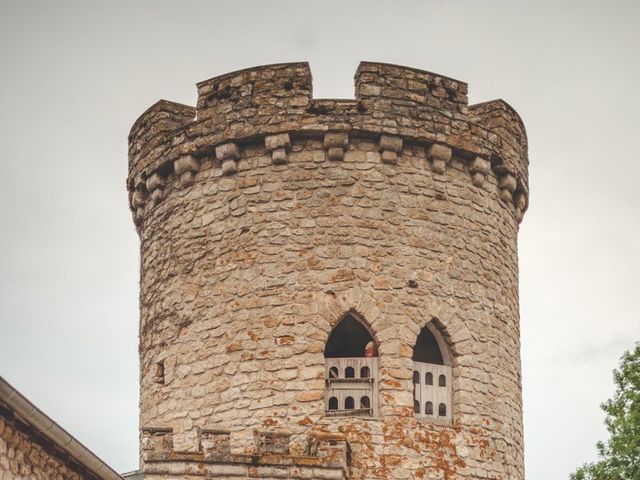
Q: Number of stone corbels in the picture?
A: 11